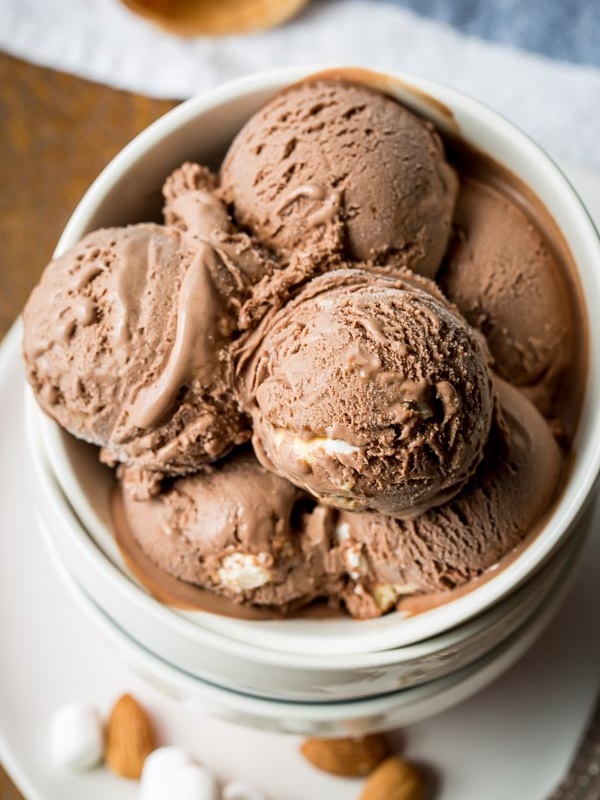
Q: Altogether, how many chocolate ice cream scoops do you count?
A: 6